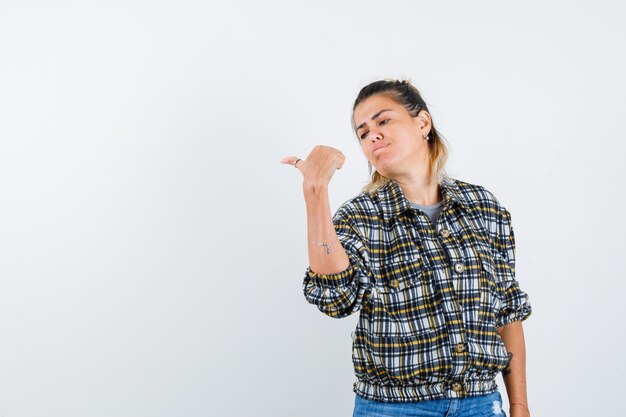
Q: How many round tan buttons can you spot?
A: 5